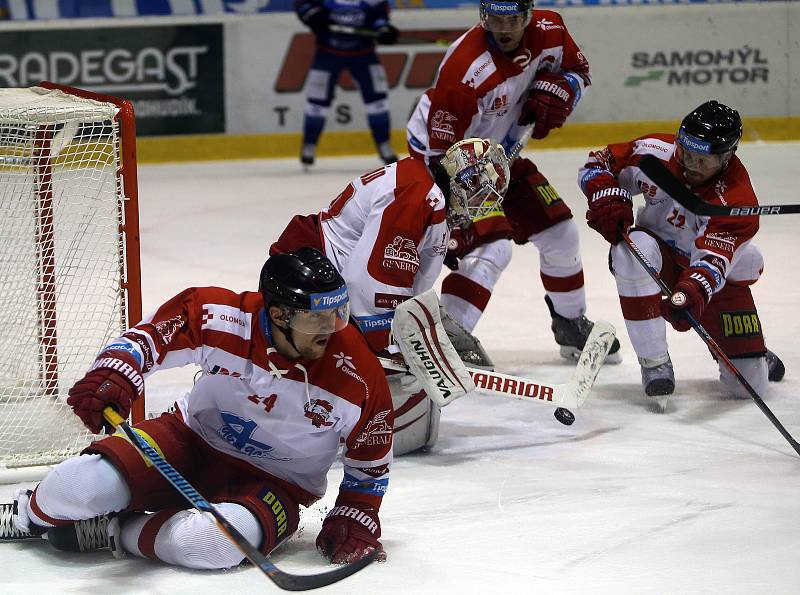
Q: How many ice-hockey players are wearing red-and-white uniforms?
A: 4